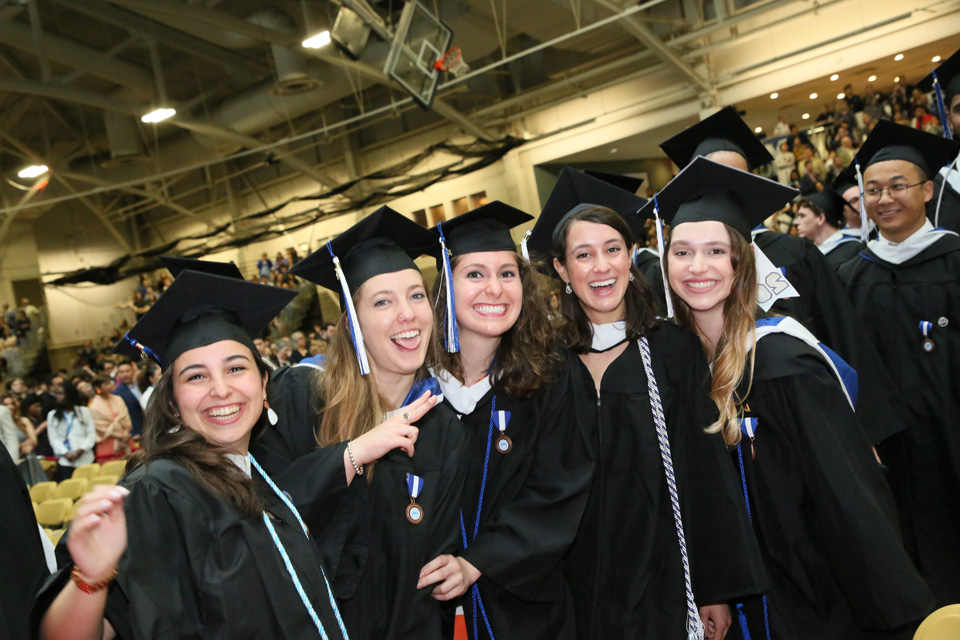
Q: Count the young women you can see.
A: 5